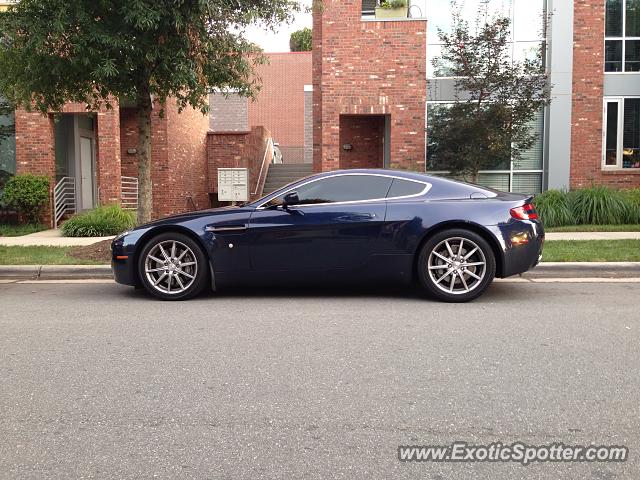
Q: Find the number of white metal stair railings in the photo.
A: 3